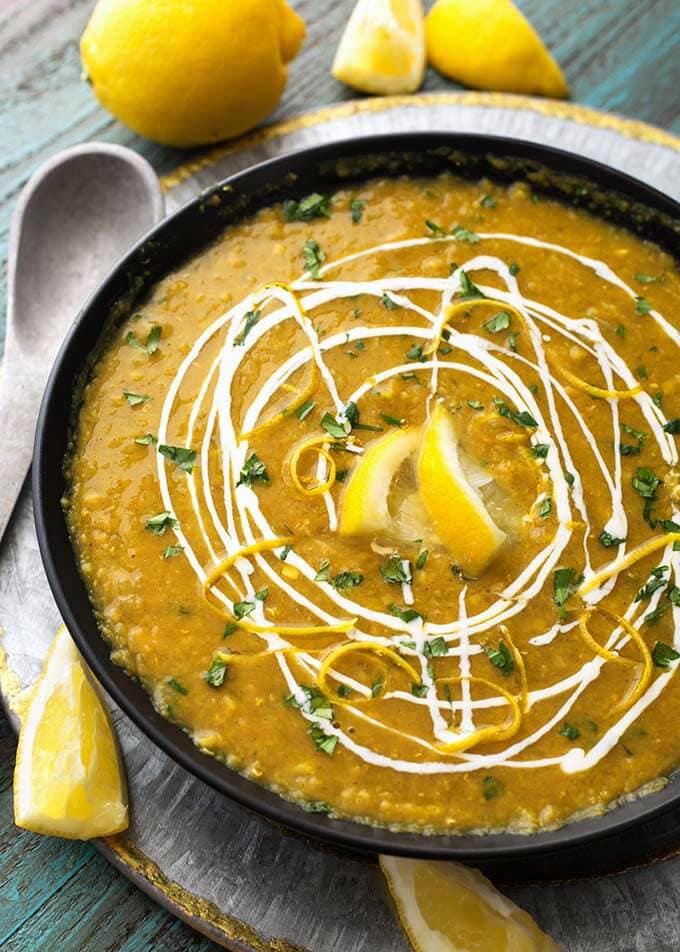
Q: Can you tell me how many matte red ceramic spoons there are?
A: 0